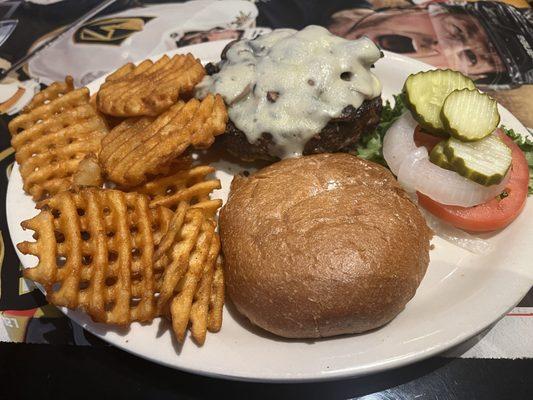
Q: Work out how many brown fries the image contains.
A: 6